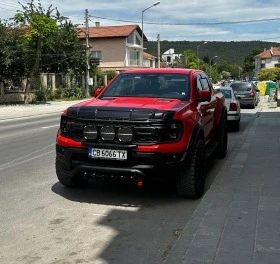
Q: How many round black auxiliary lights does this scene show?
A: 3